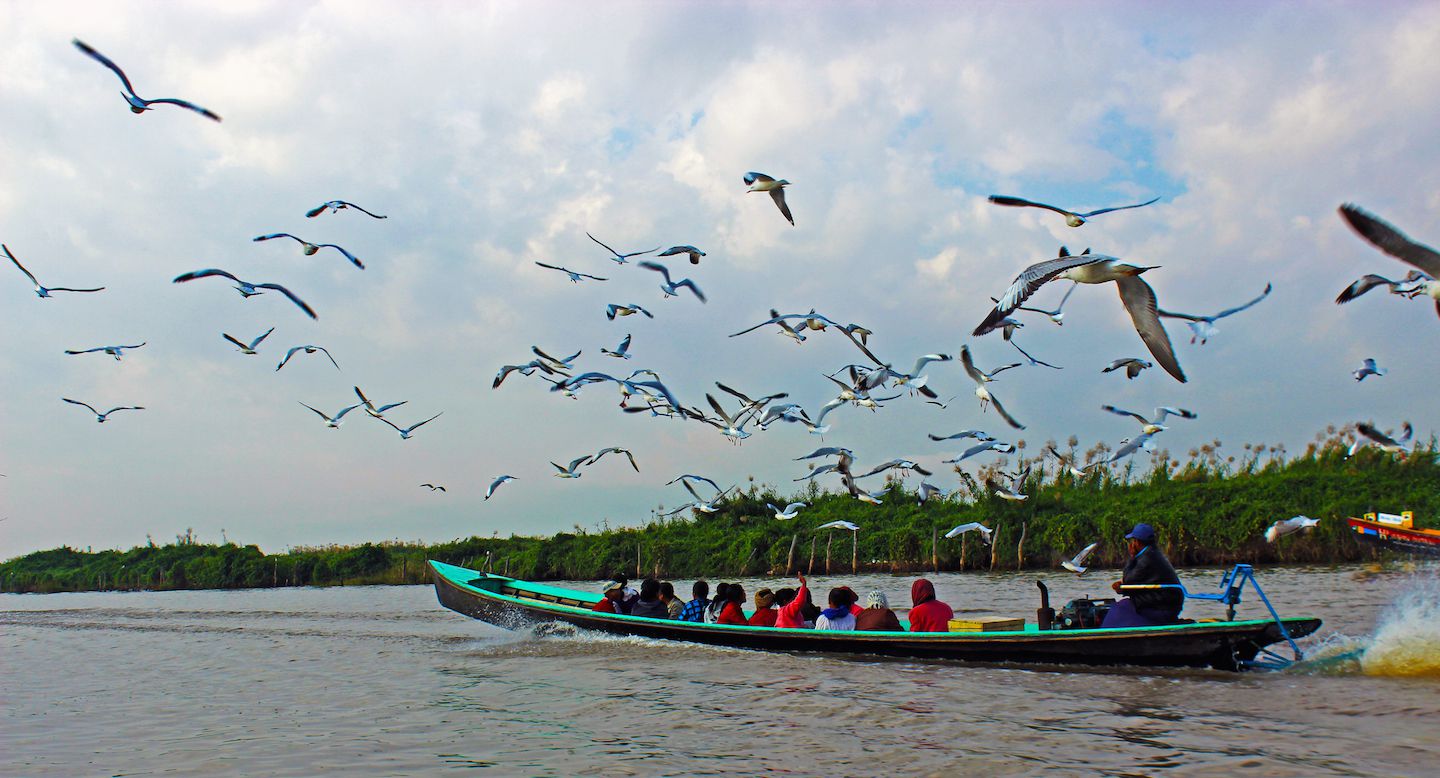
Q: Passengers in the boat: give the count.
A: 14